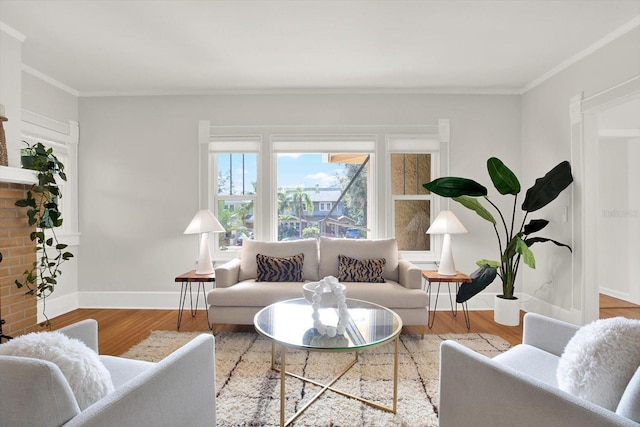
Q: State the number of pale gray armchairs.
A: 2